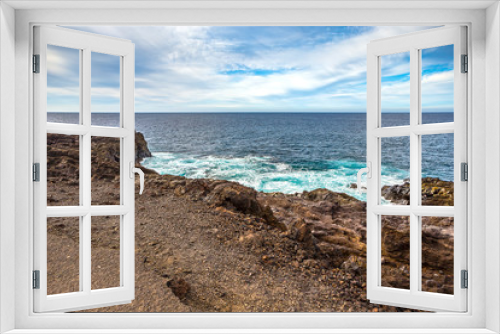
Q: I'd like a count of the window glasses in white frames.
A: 12